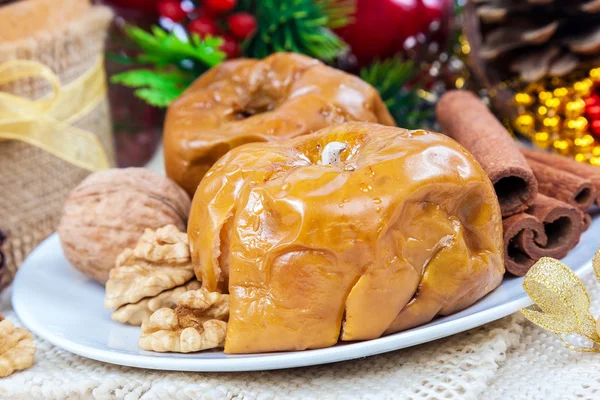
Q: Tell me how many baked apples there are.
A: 2